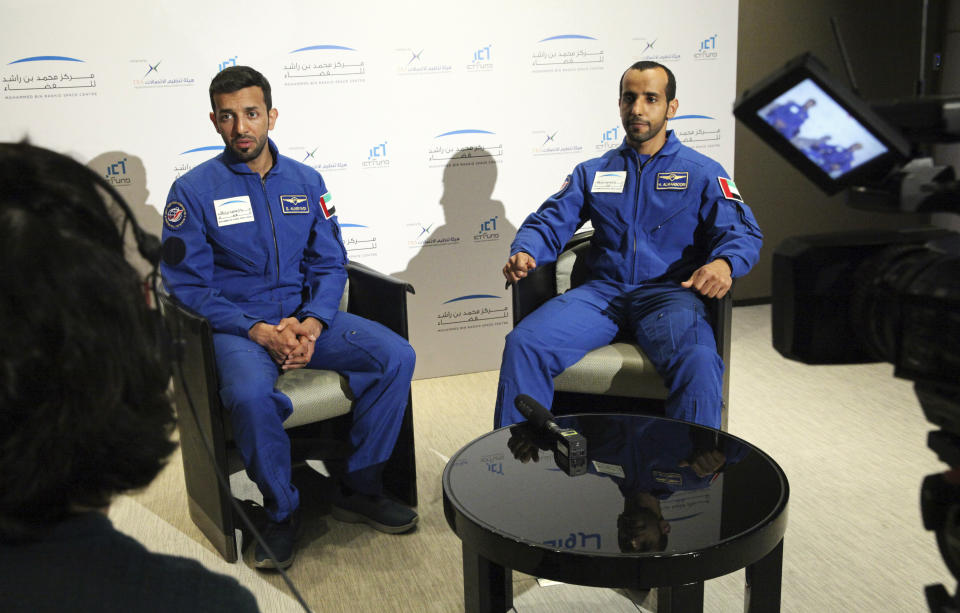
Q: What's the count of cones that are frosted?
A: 0